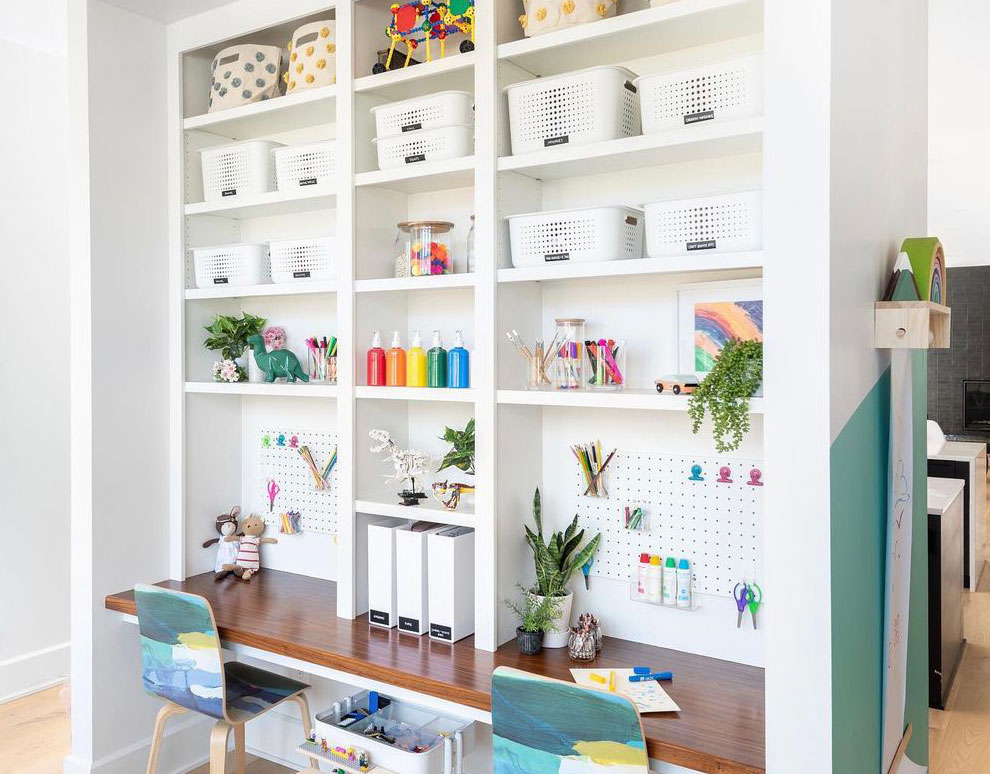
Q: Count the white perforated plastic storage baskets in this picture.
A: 10